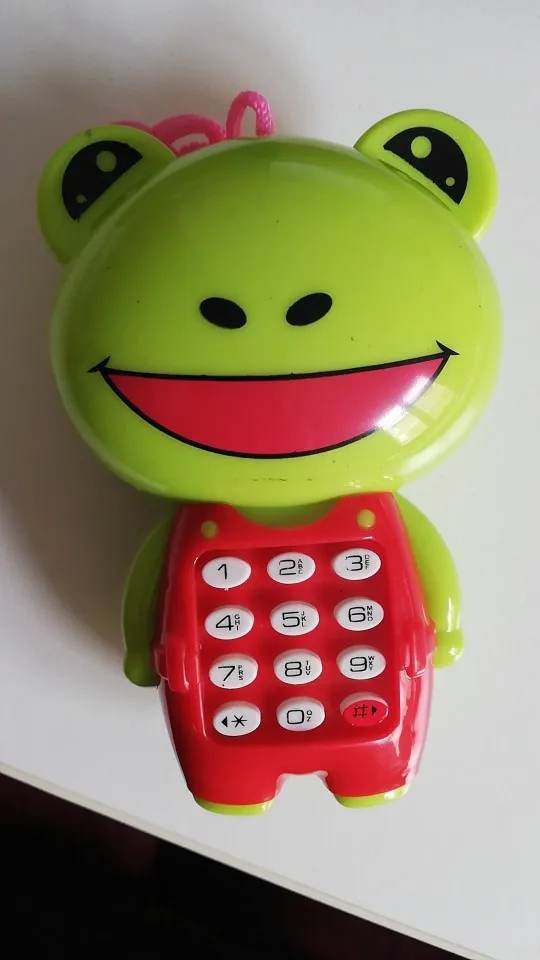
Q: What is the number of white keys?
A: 11